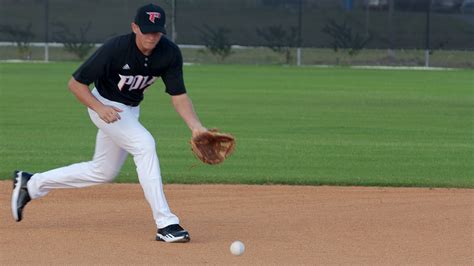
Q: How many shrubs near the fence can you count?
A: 5